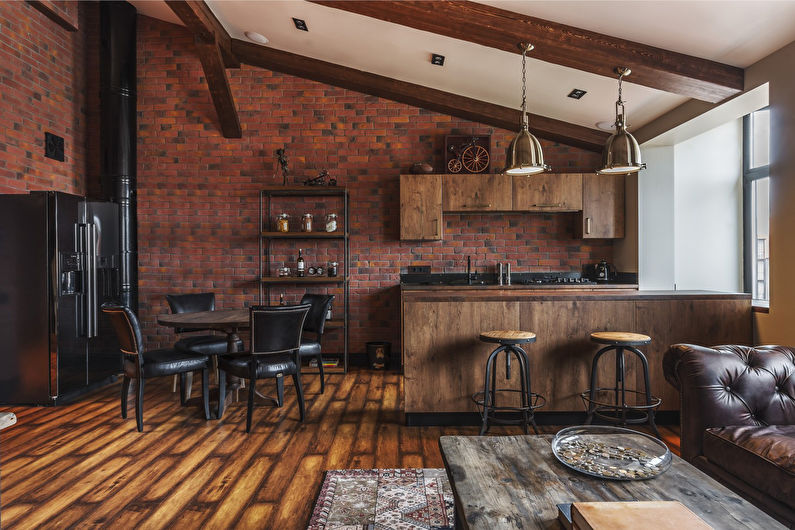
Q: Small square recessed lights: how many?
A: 3